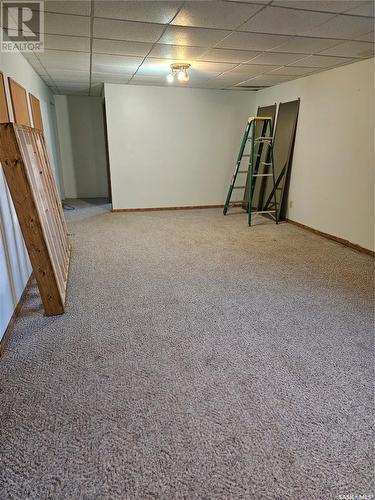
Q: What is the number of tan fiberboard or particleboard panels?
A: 3